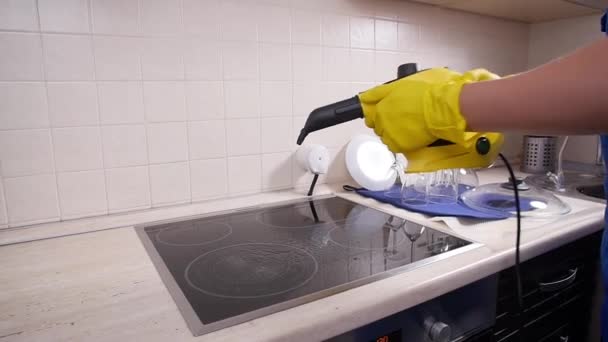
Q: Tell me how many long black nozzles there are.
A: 1